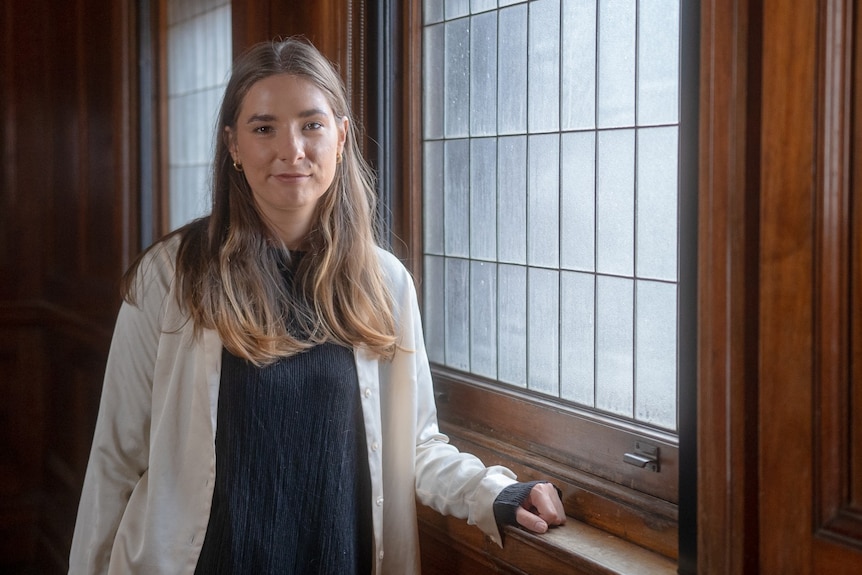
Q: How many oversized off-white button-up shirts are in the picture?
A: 1